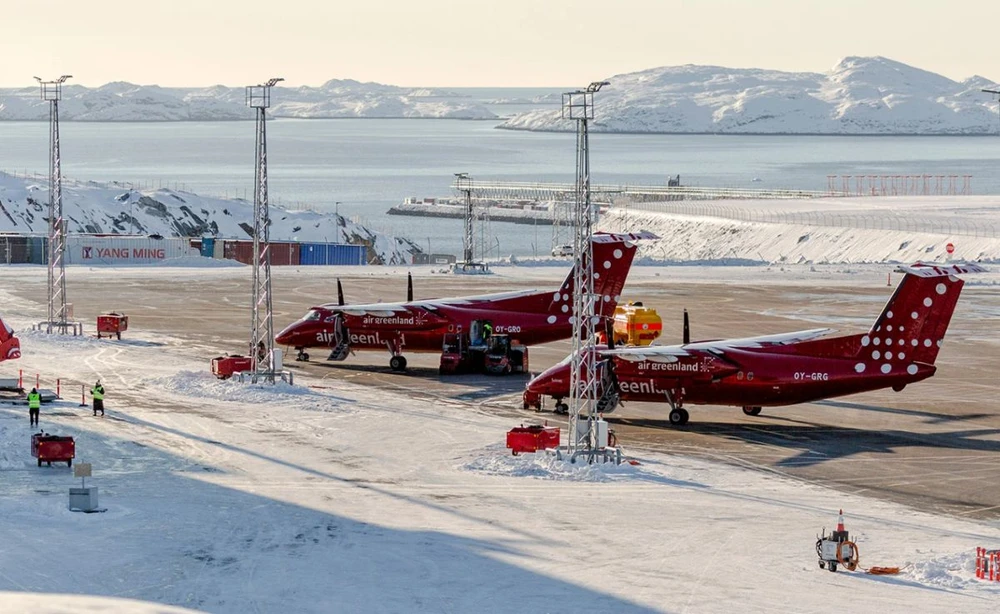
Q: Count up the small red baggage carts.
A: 4